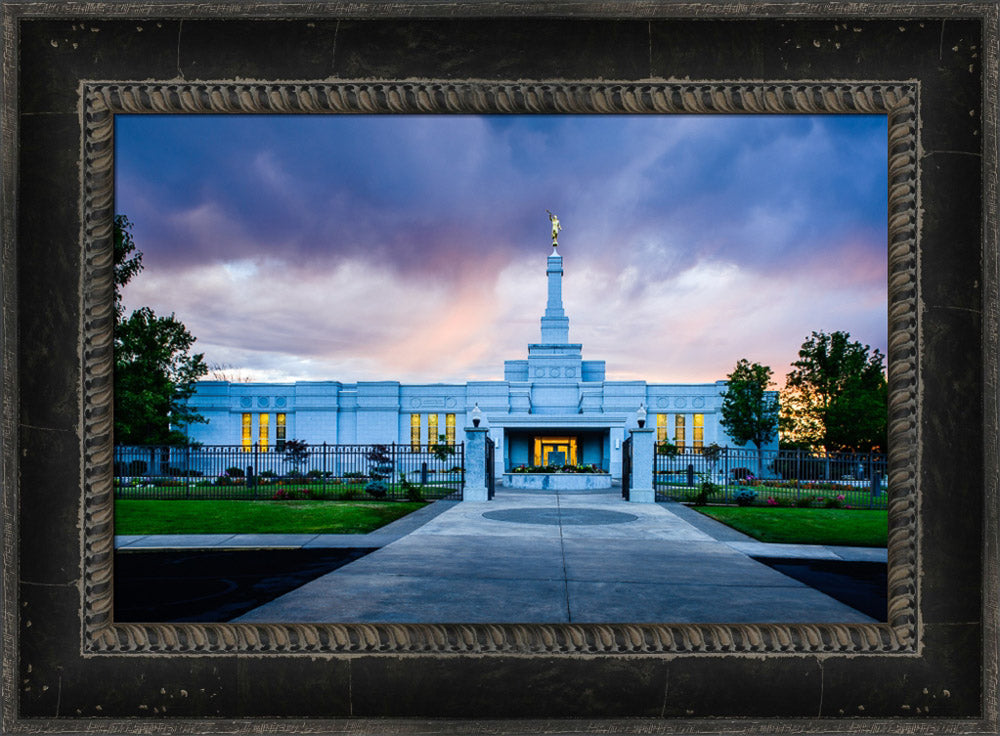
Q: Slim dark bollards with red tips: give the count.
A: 0